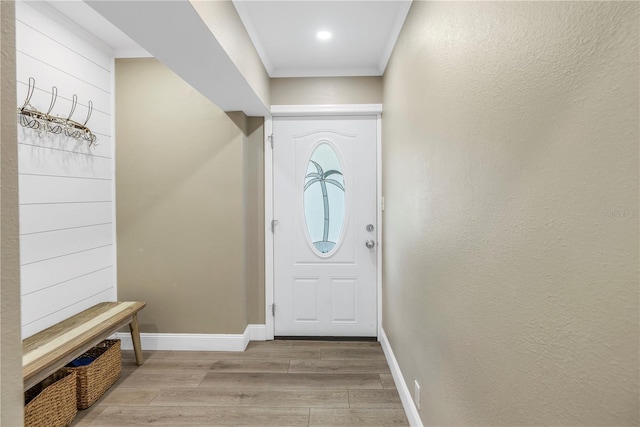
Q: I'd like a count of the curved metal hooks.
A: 4